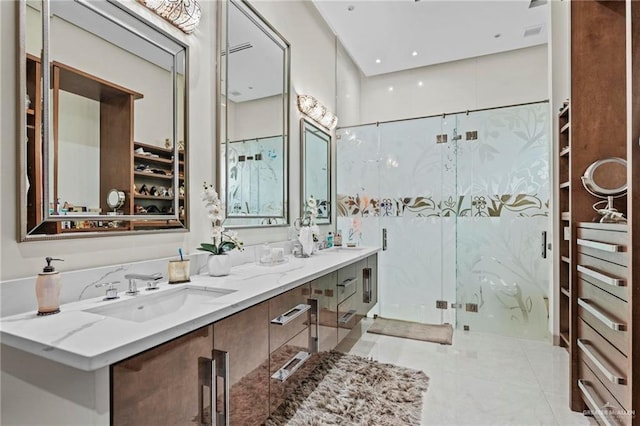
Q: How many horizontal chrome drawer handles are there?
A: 9